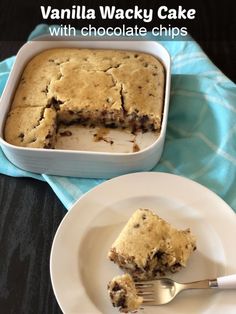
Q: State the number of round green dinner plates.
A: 0